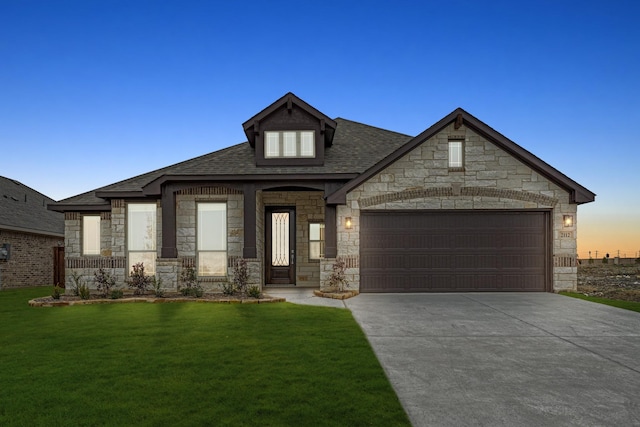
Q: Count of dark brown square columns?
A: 3